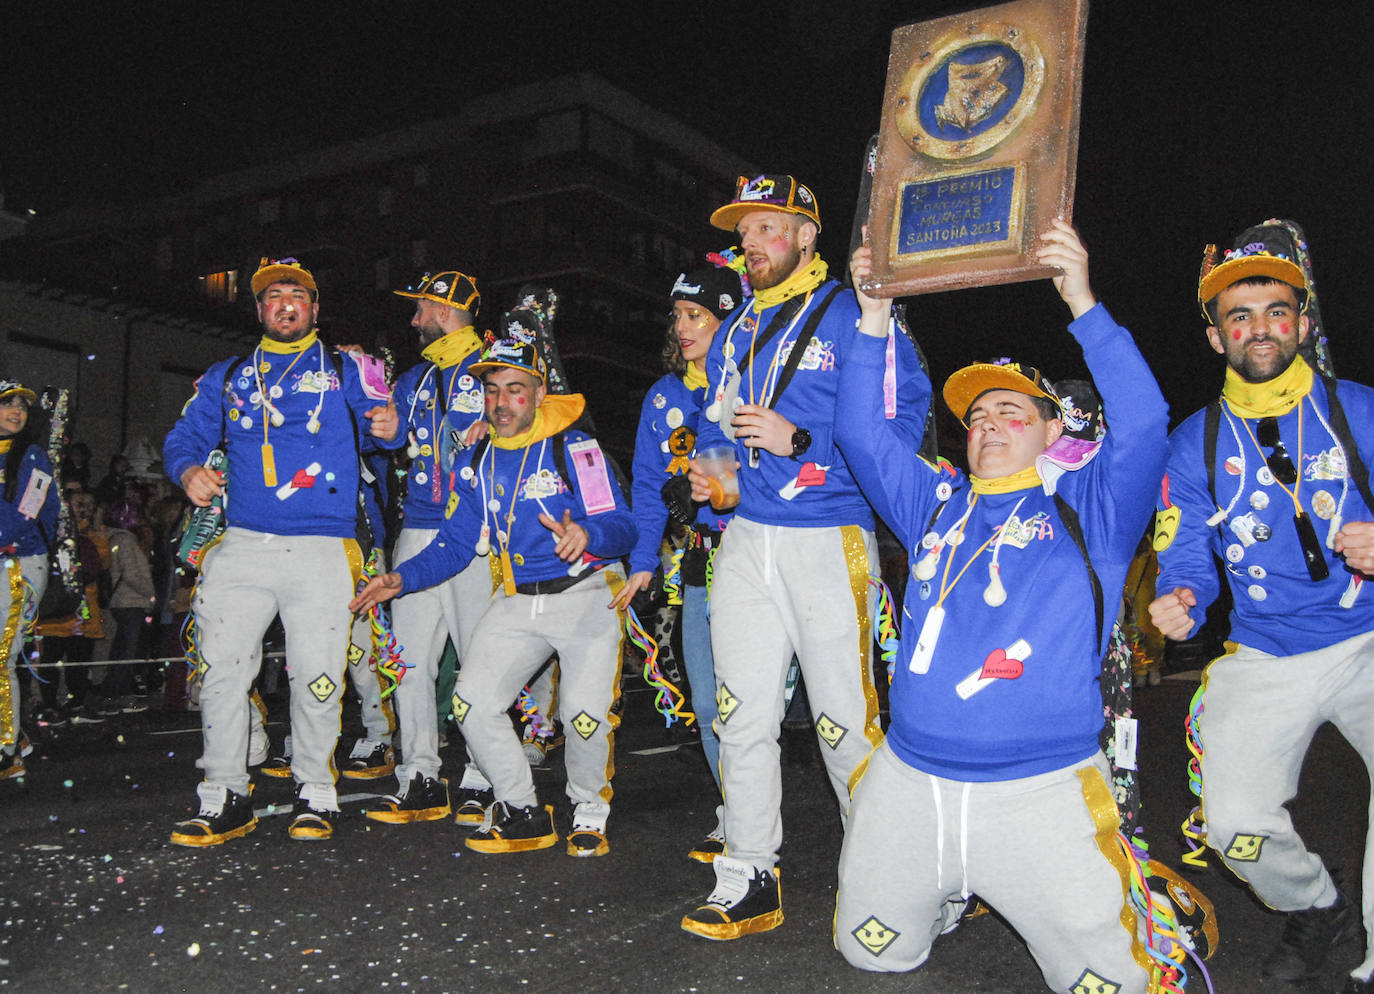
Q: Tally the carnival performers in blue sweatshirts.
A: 8